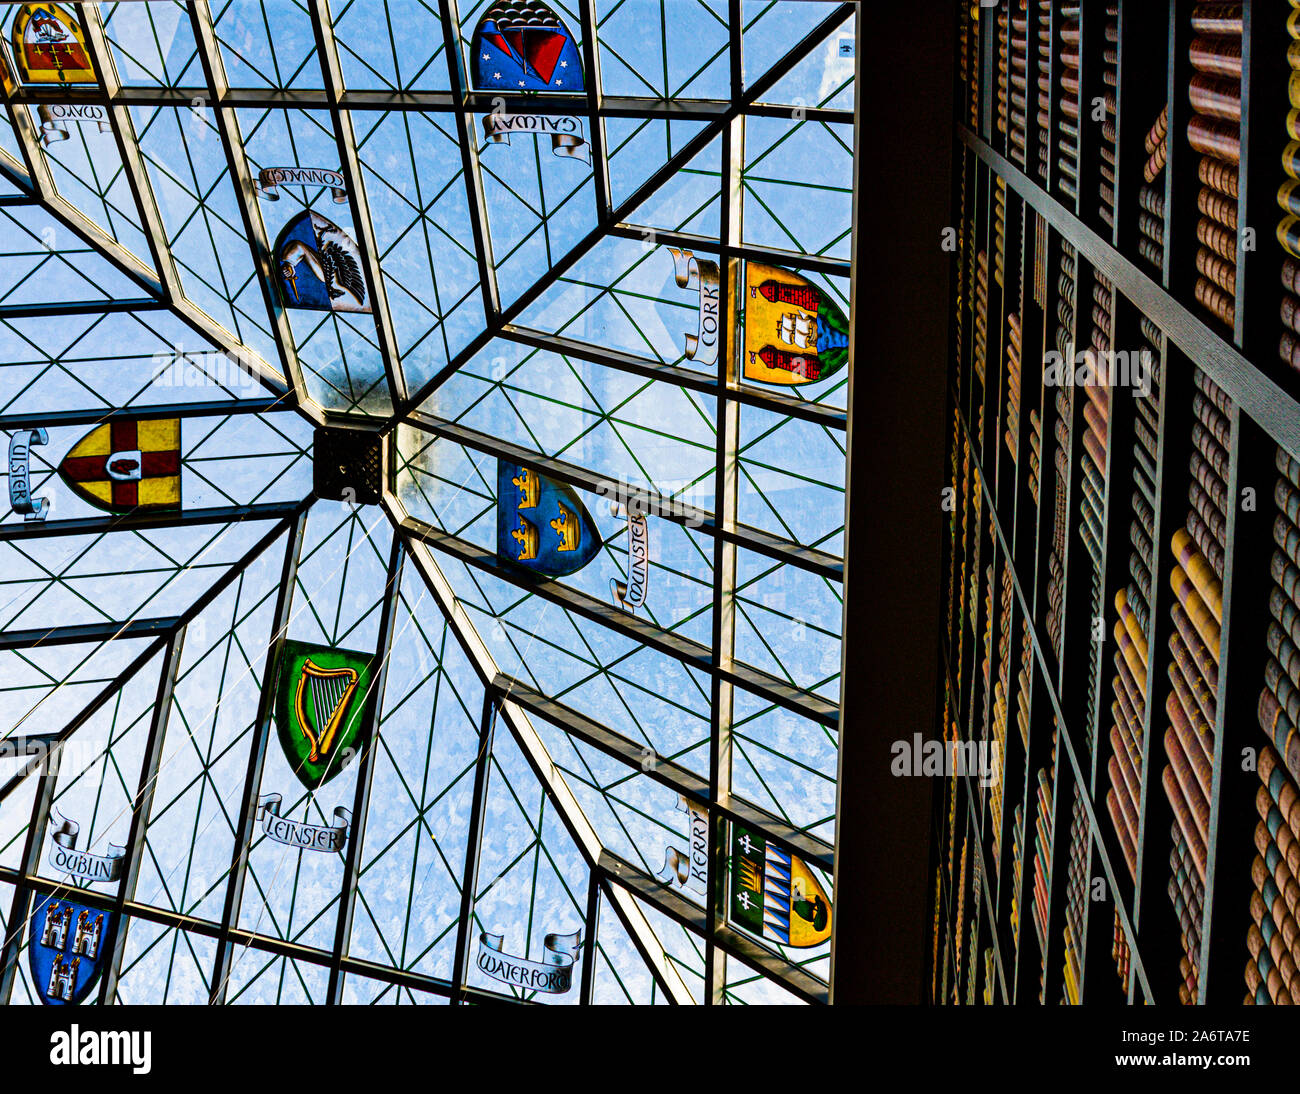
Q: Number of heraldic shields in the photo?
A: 9